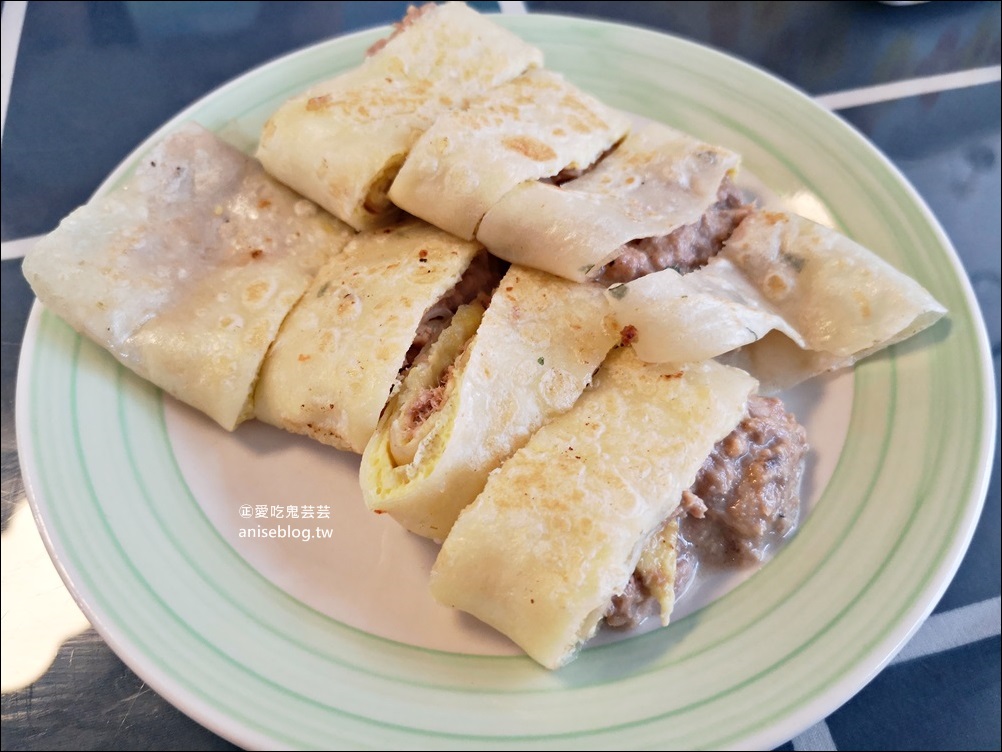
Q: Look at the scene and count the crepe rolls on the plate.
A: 8